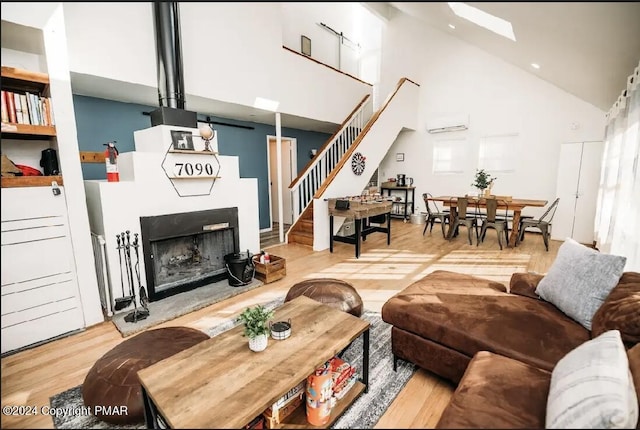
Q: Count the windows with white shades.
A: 2